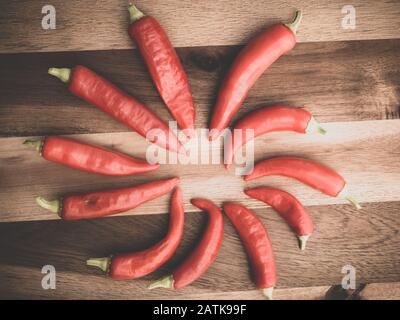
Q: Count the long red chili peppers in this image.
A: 11